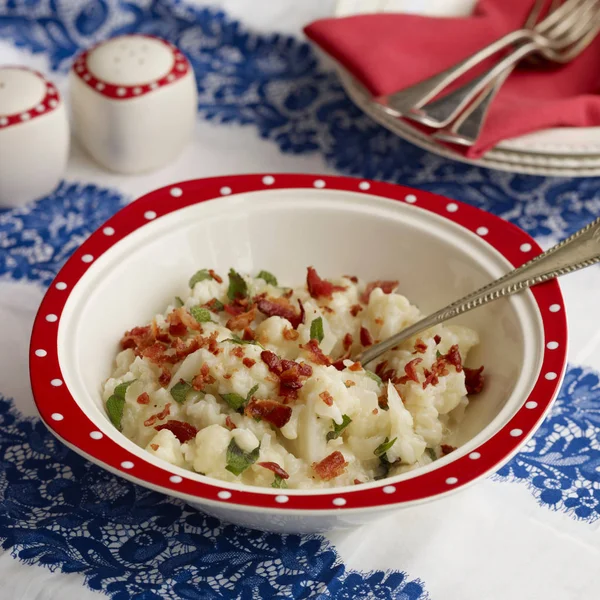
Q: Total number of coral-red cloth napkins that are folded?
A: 1